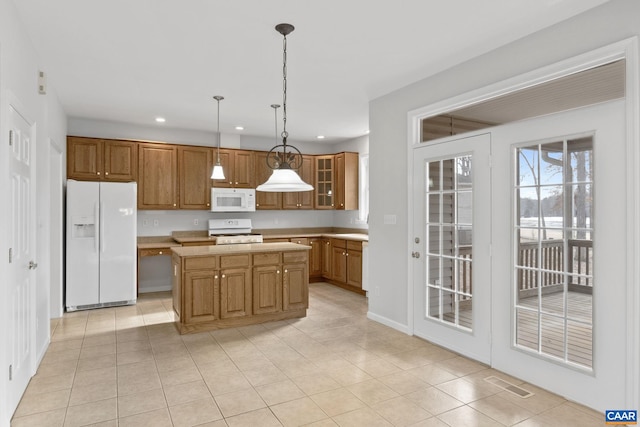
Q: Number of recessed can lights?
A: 3